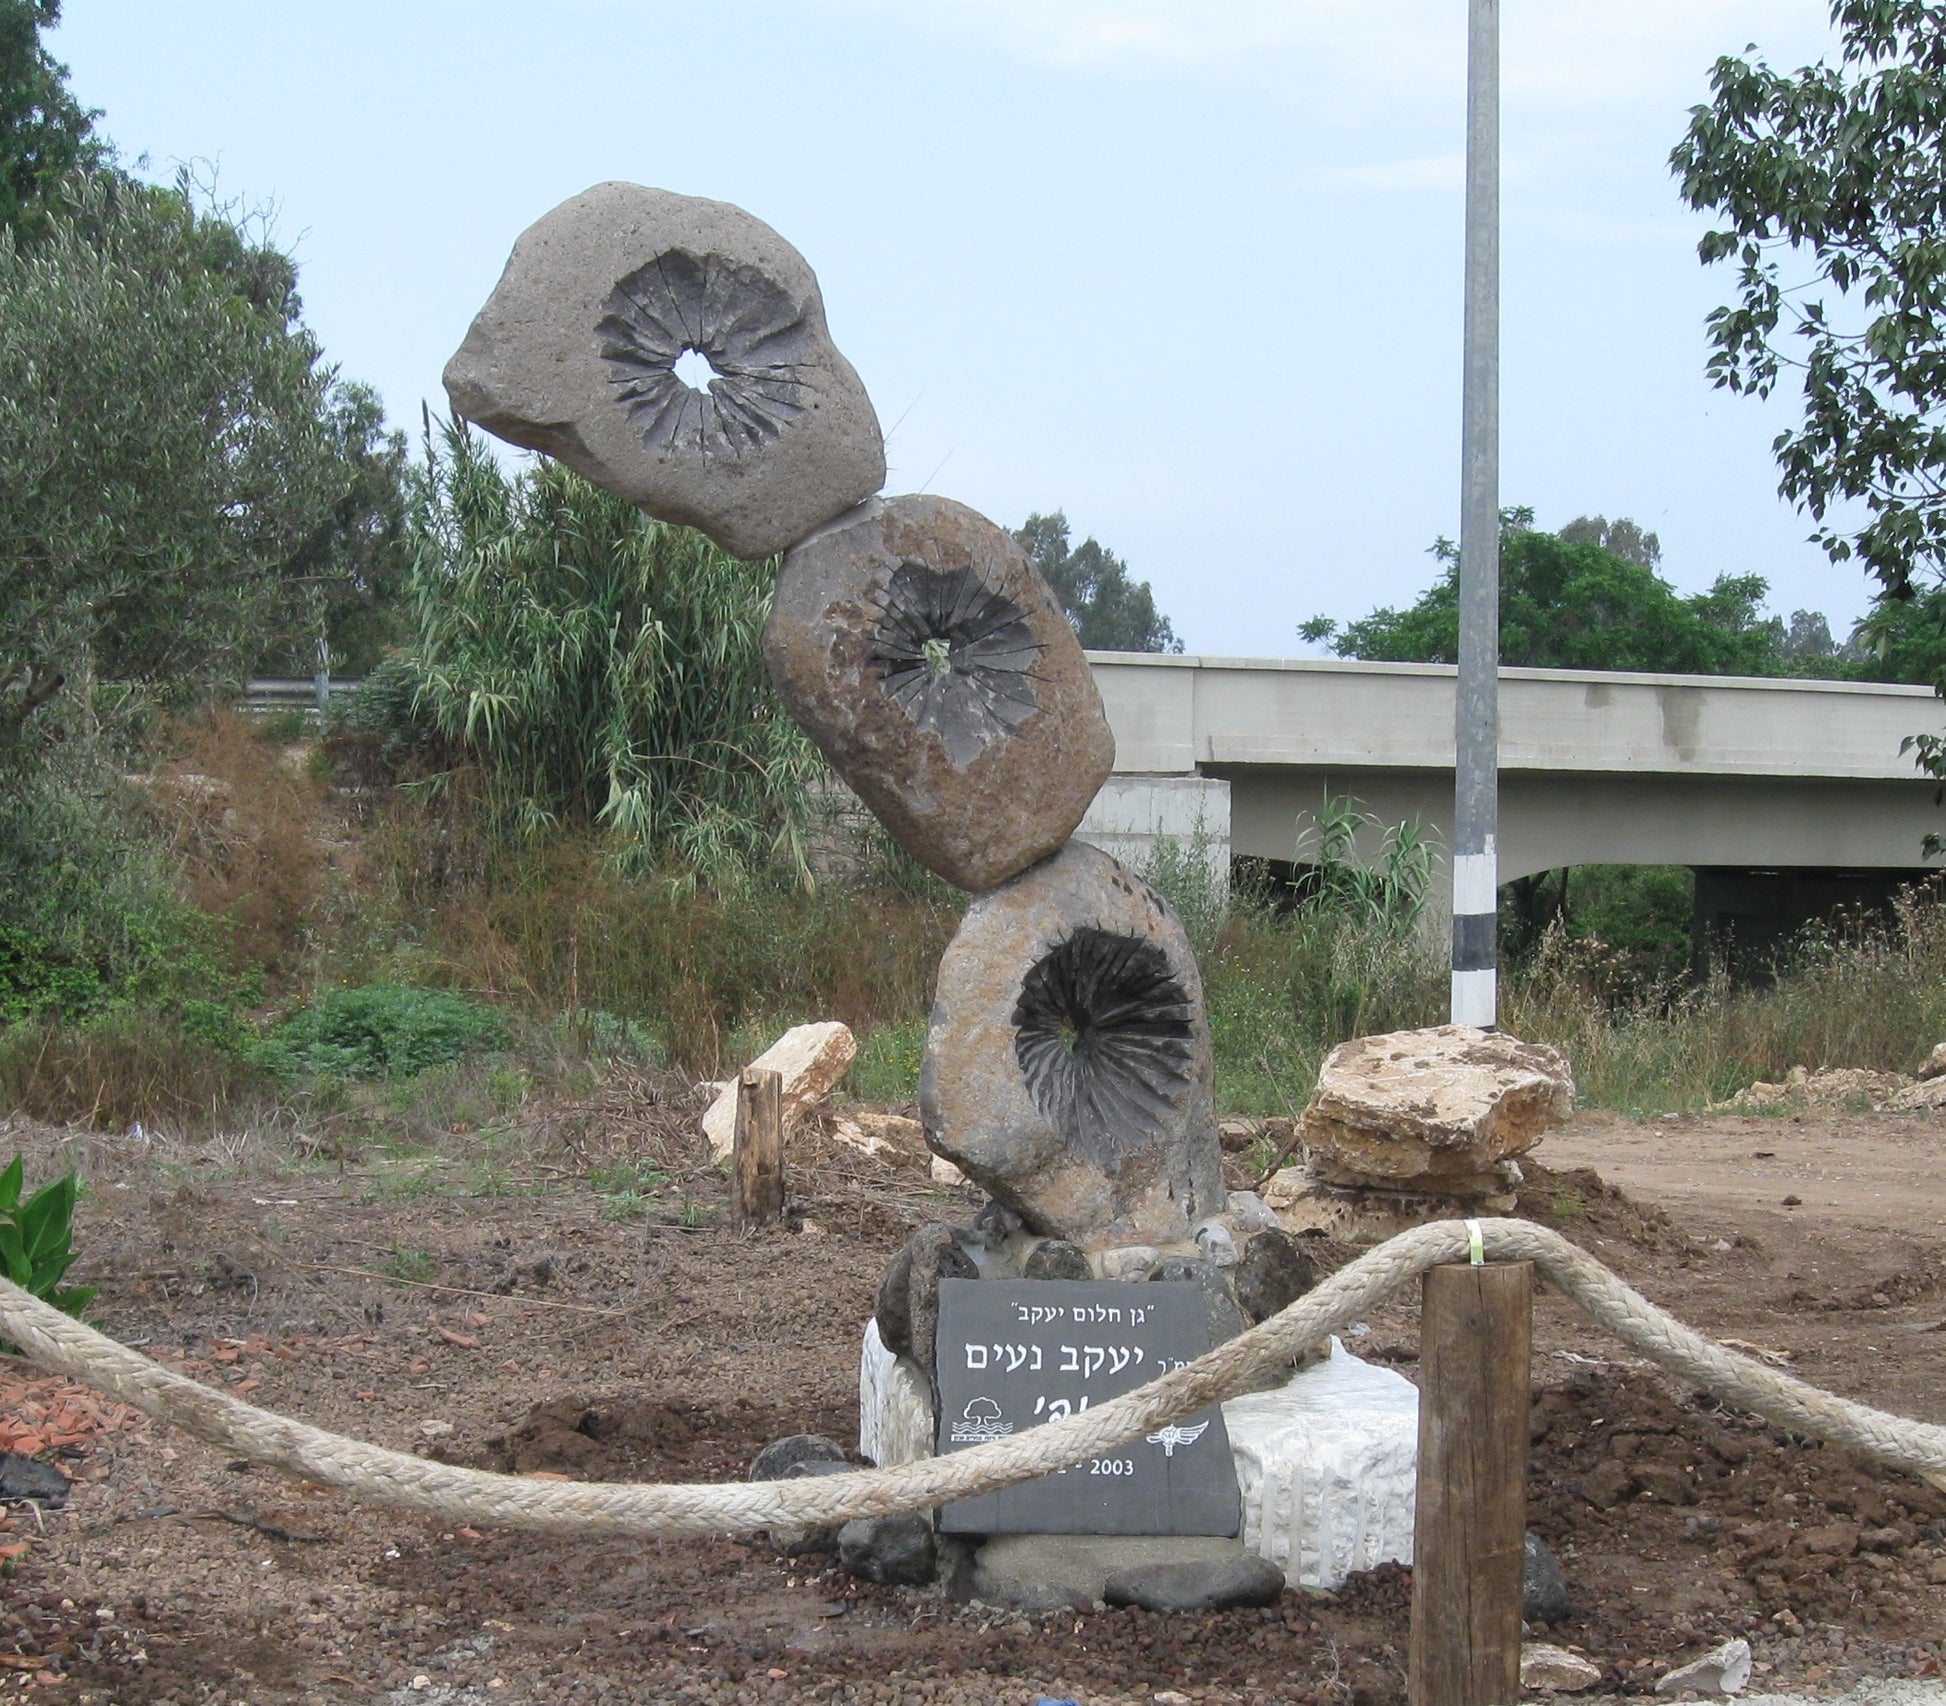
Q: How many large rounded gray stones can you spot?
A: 3